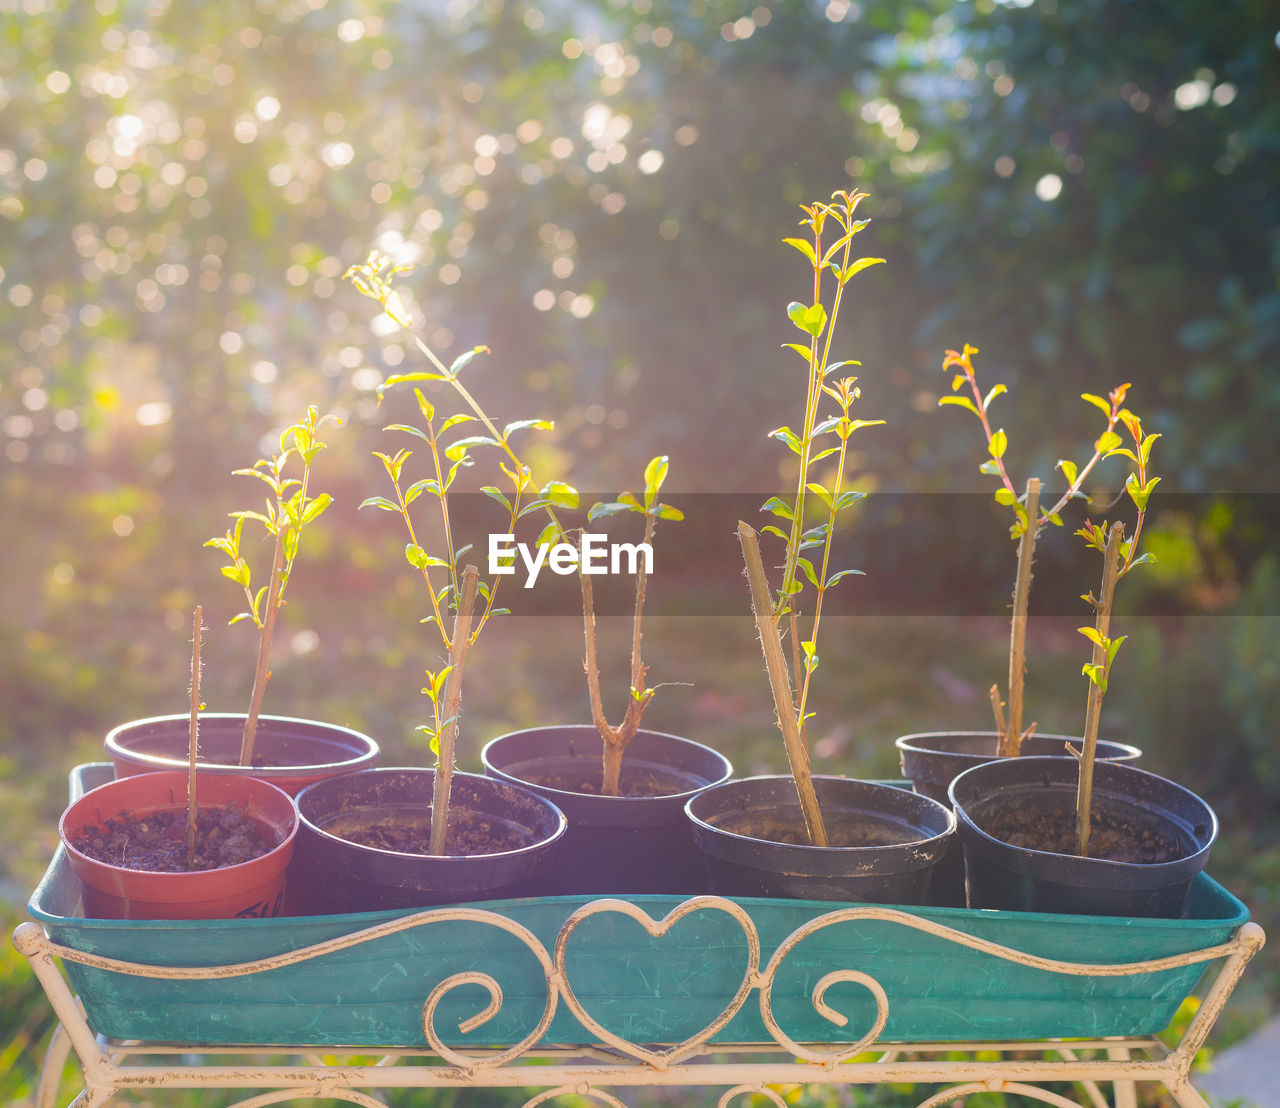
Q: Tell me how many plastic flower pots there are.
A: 7